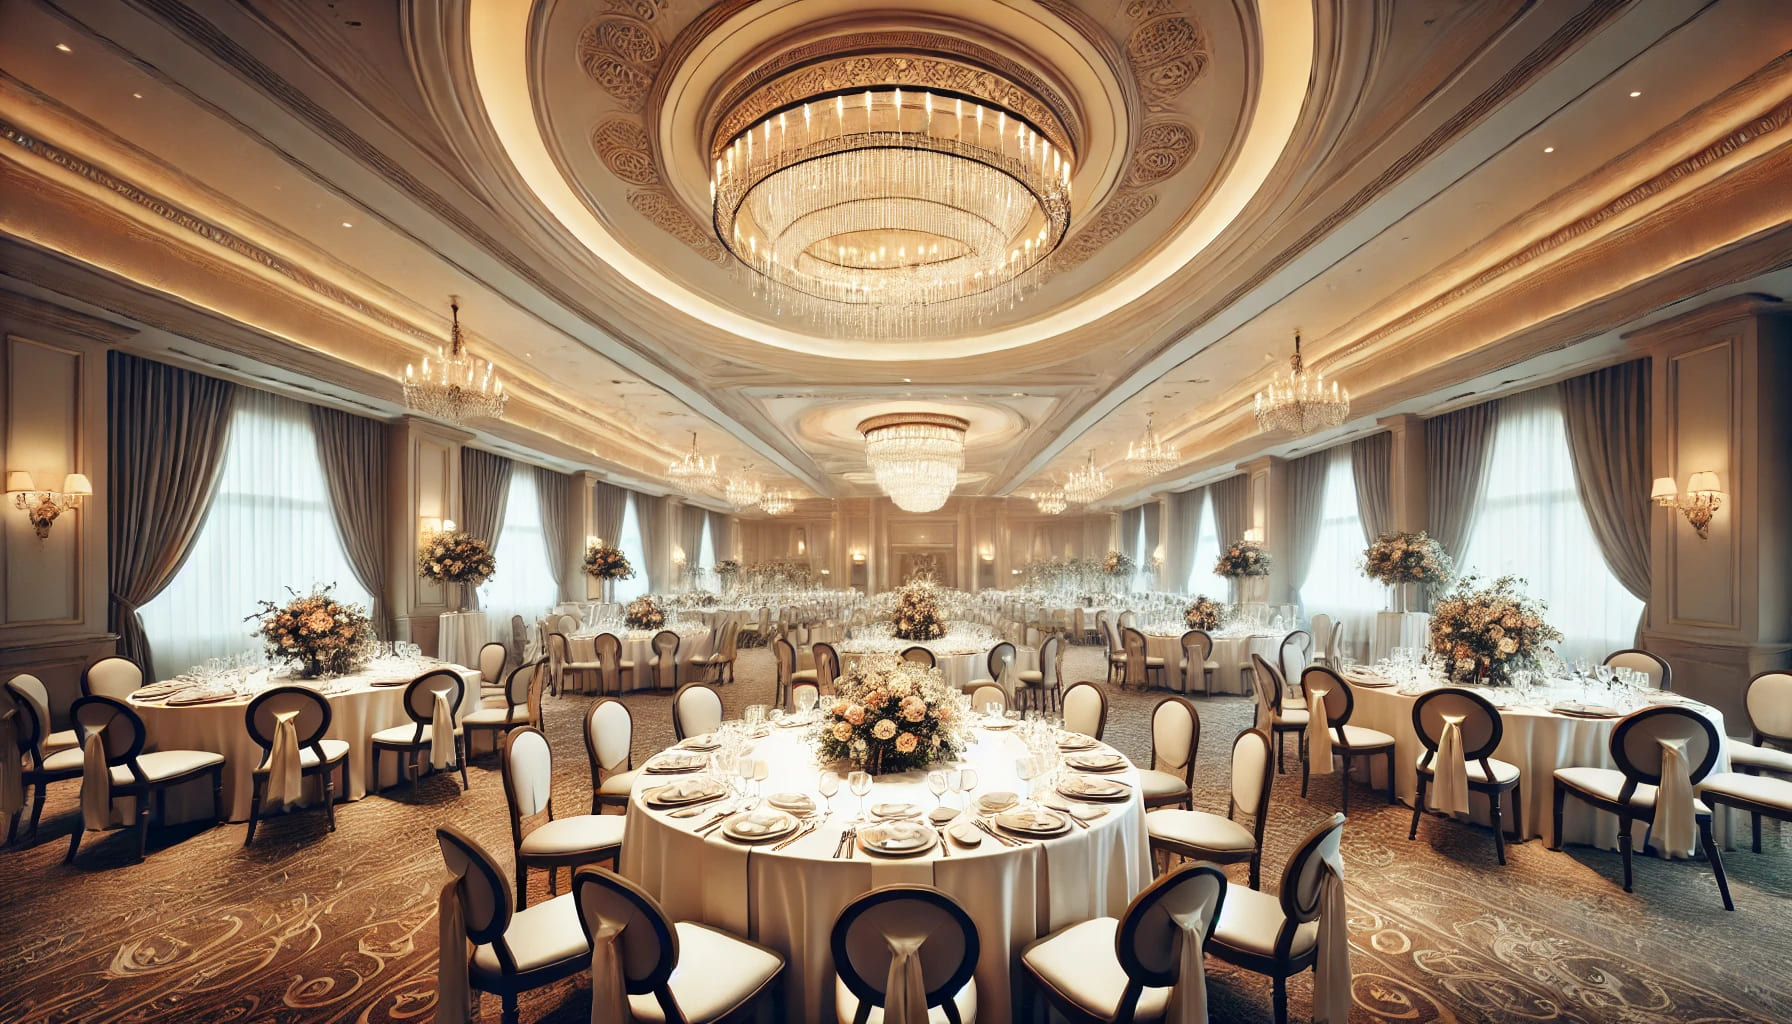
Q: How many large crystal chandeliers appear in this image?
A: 2